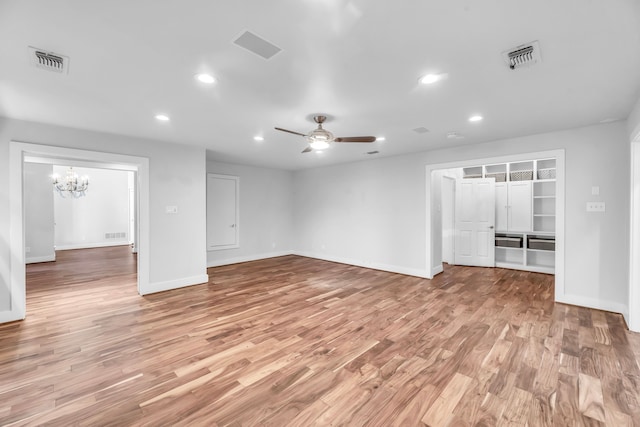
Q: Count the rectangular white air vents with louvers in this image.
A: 2